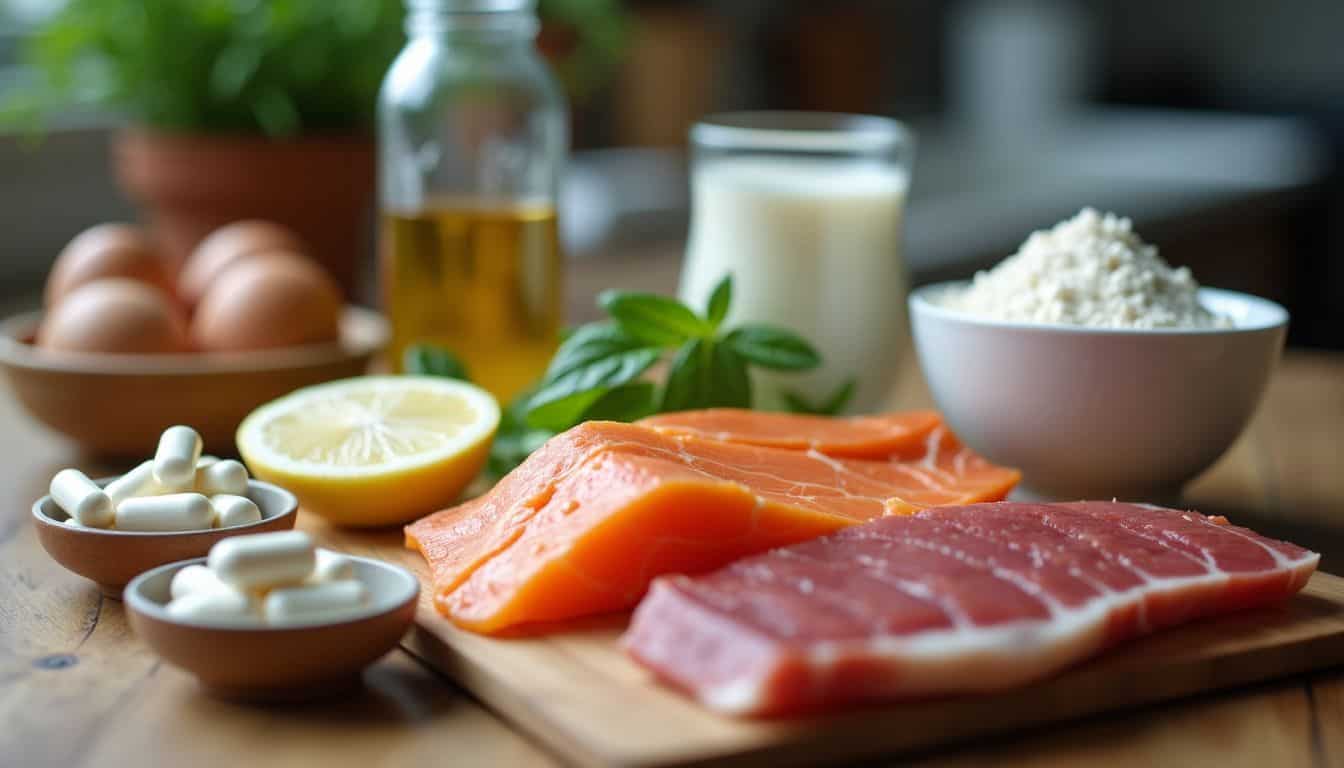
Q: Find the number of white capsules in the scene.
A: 13